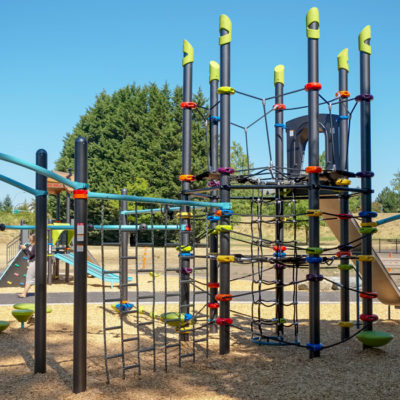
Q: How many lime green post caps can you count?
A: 7